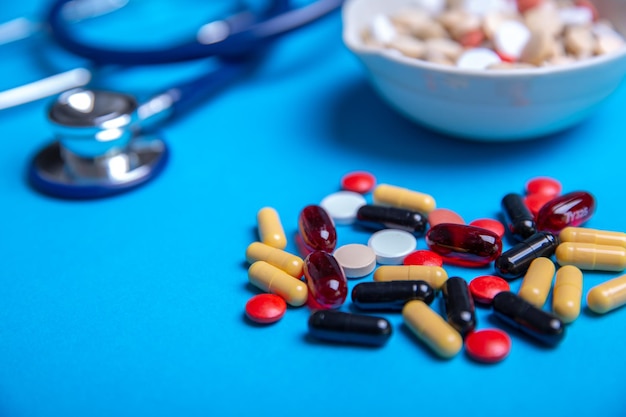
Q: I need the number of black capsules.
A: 7